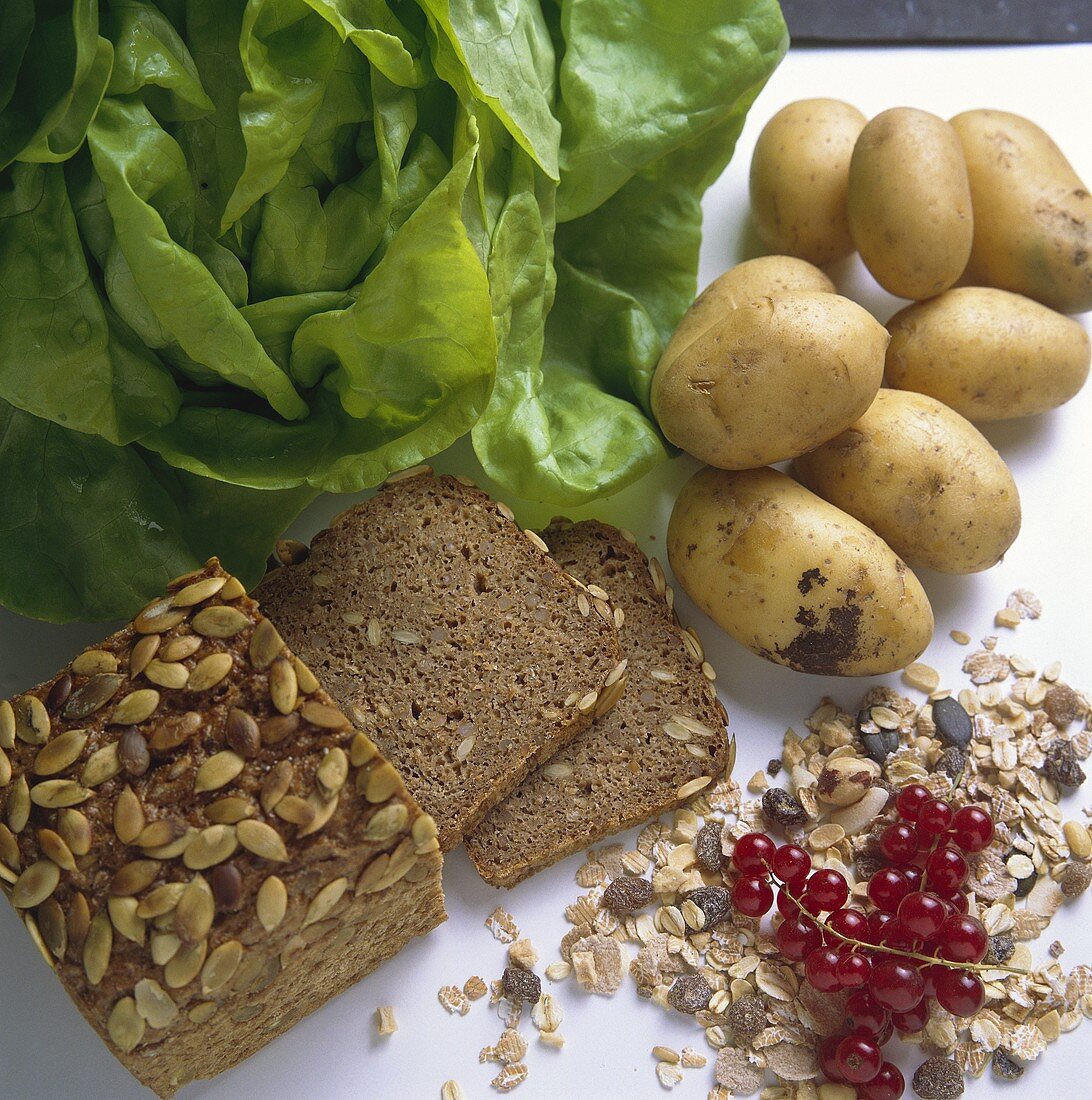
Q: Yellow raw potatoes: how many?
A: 8